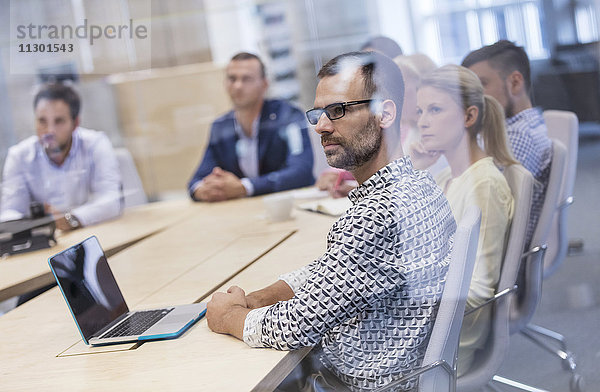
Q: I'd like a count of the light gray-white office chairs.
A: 5